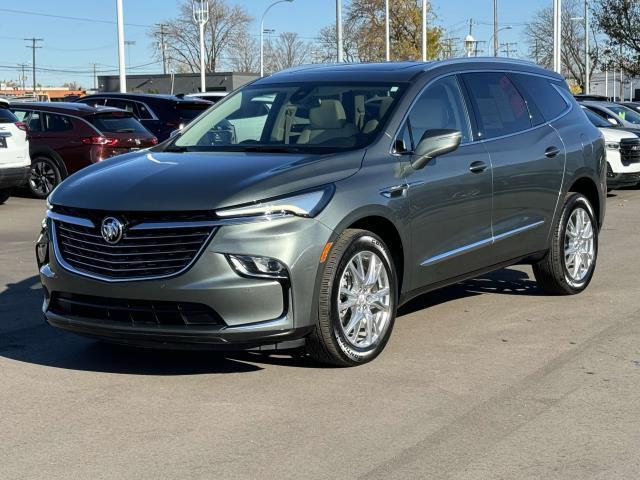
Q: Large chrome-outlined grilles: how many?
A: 1